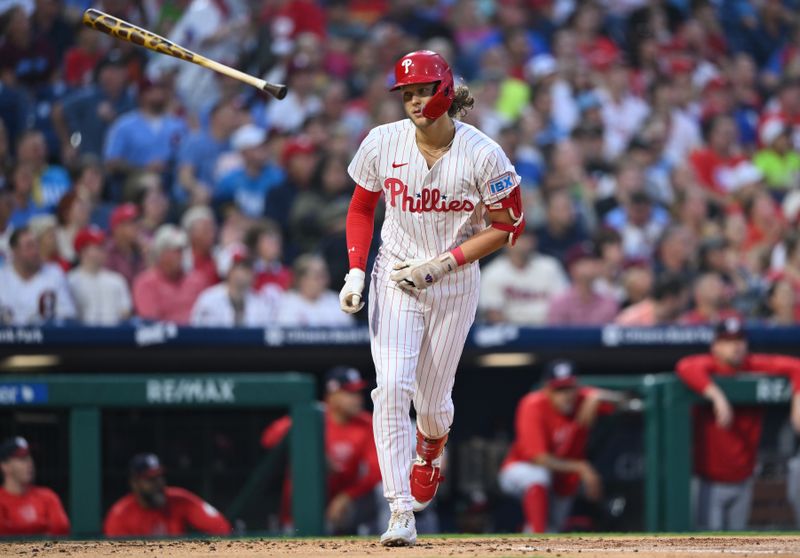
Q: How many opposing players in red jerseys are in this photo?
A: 5